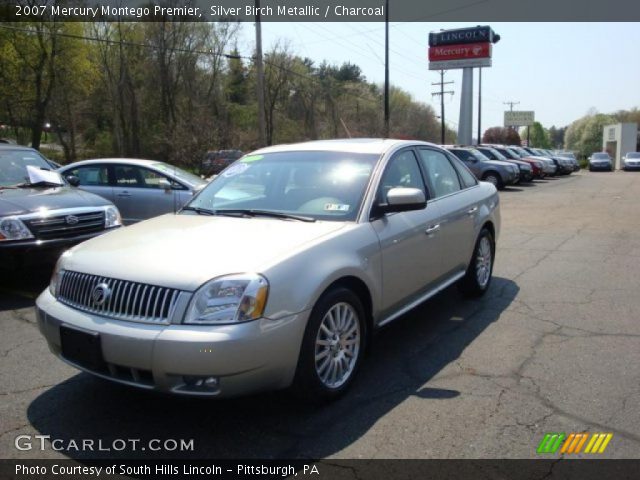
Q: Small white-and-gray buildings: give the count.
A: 1